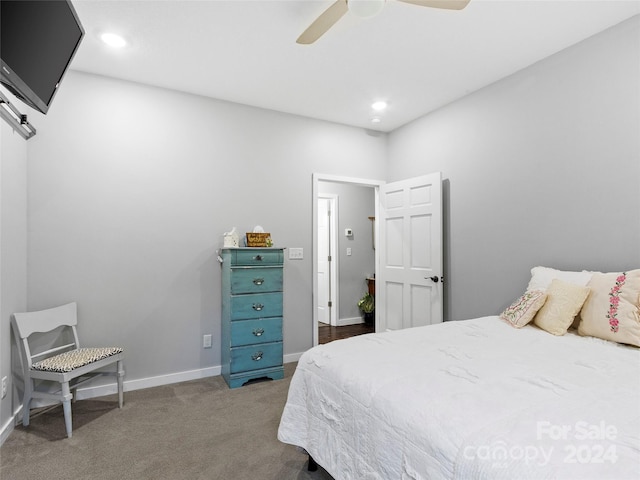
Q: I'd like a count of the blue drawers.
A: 5